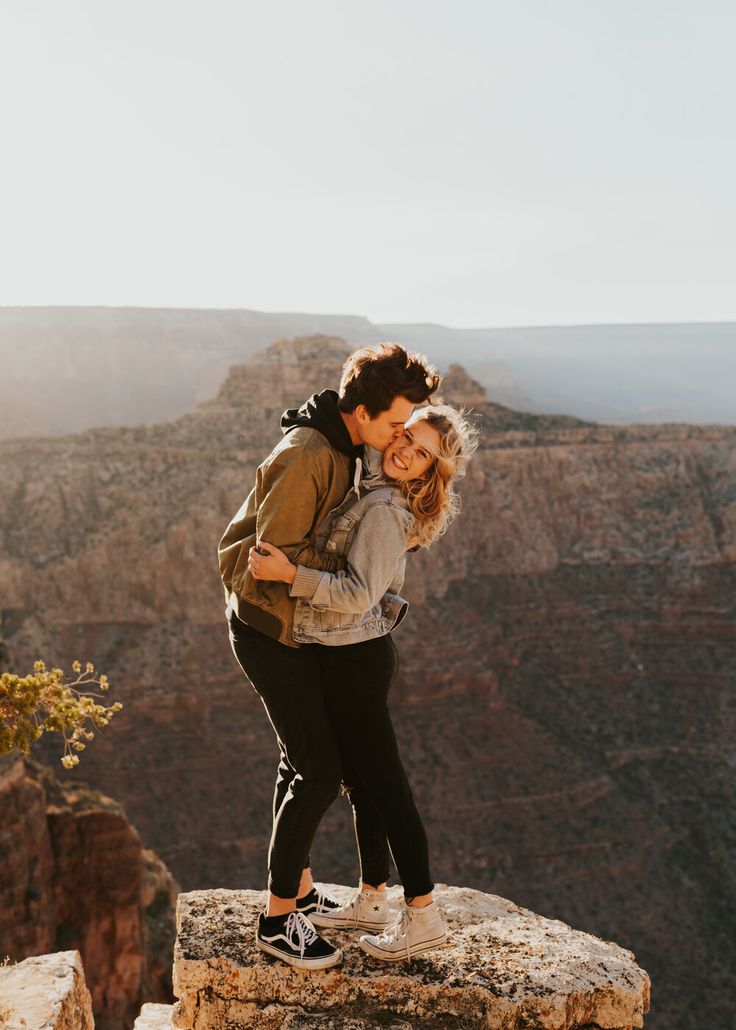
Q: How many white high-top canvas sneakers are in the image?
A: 2